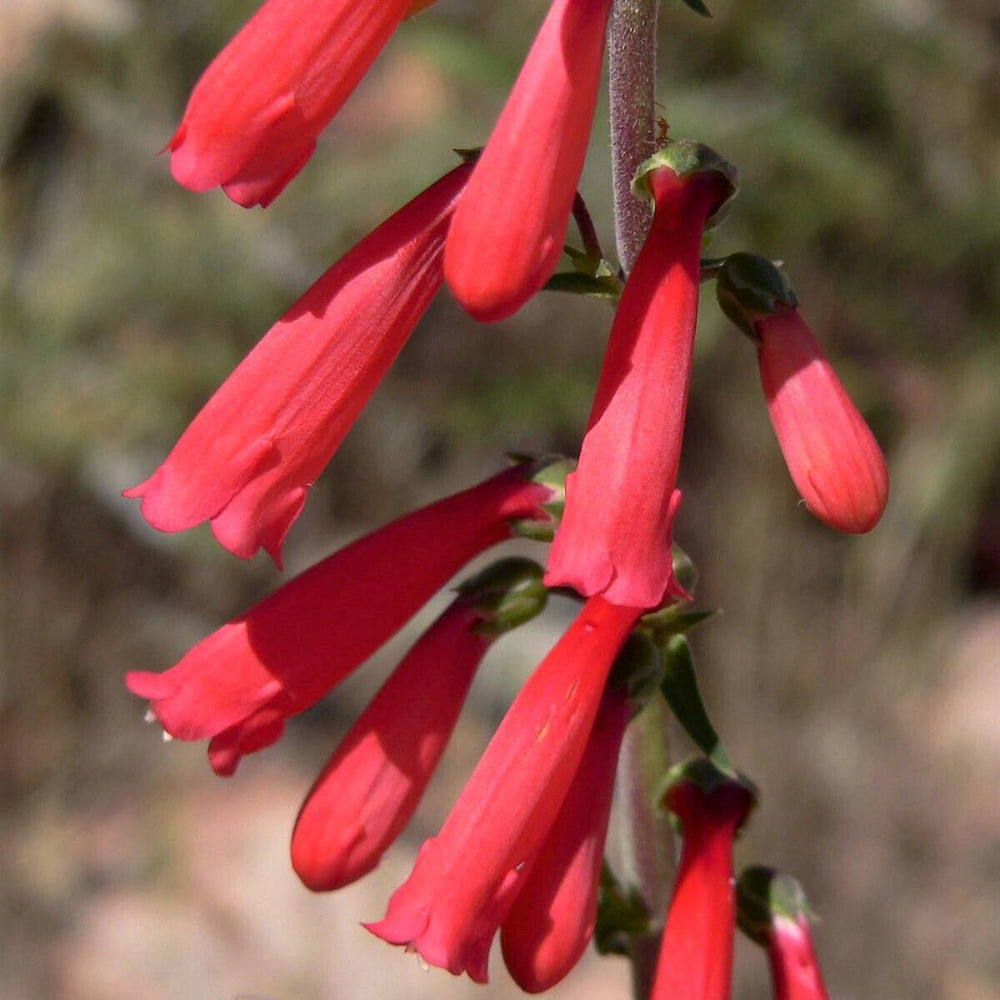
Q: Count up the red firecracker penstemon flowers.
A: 11